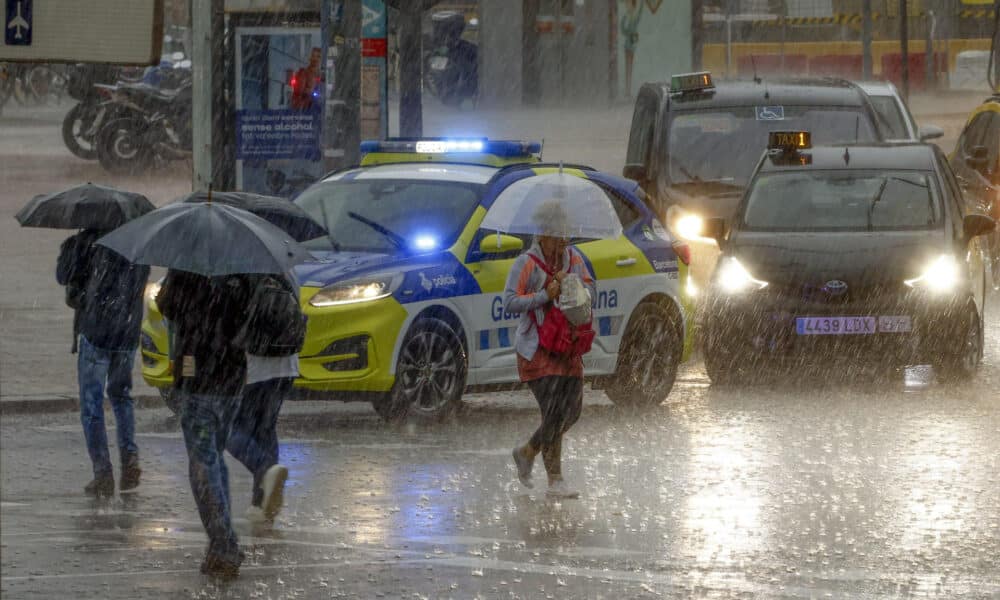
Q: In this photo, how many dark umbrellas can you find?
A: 3